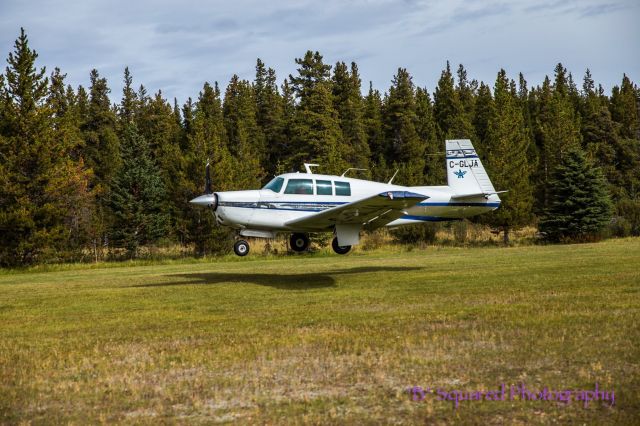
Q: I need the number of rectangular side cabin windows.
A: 3